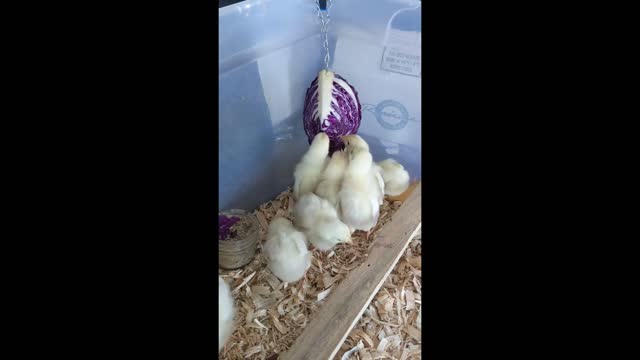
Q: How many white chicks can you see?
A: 8